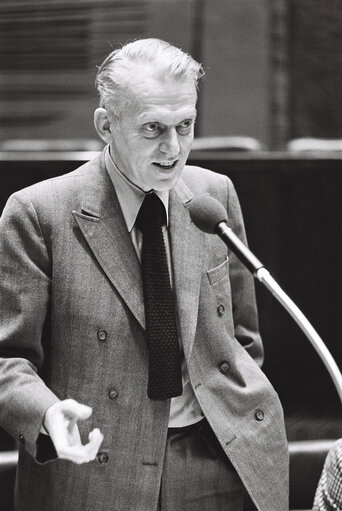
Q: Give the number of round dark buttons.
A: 6